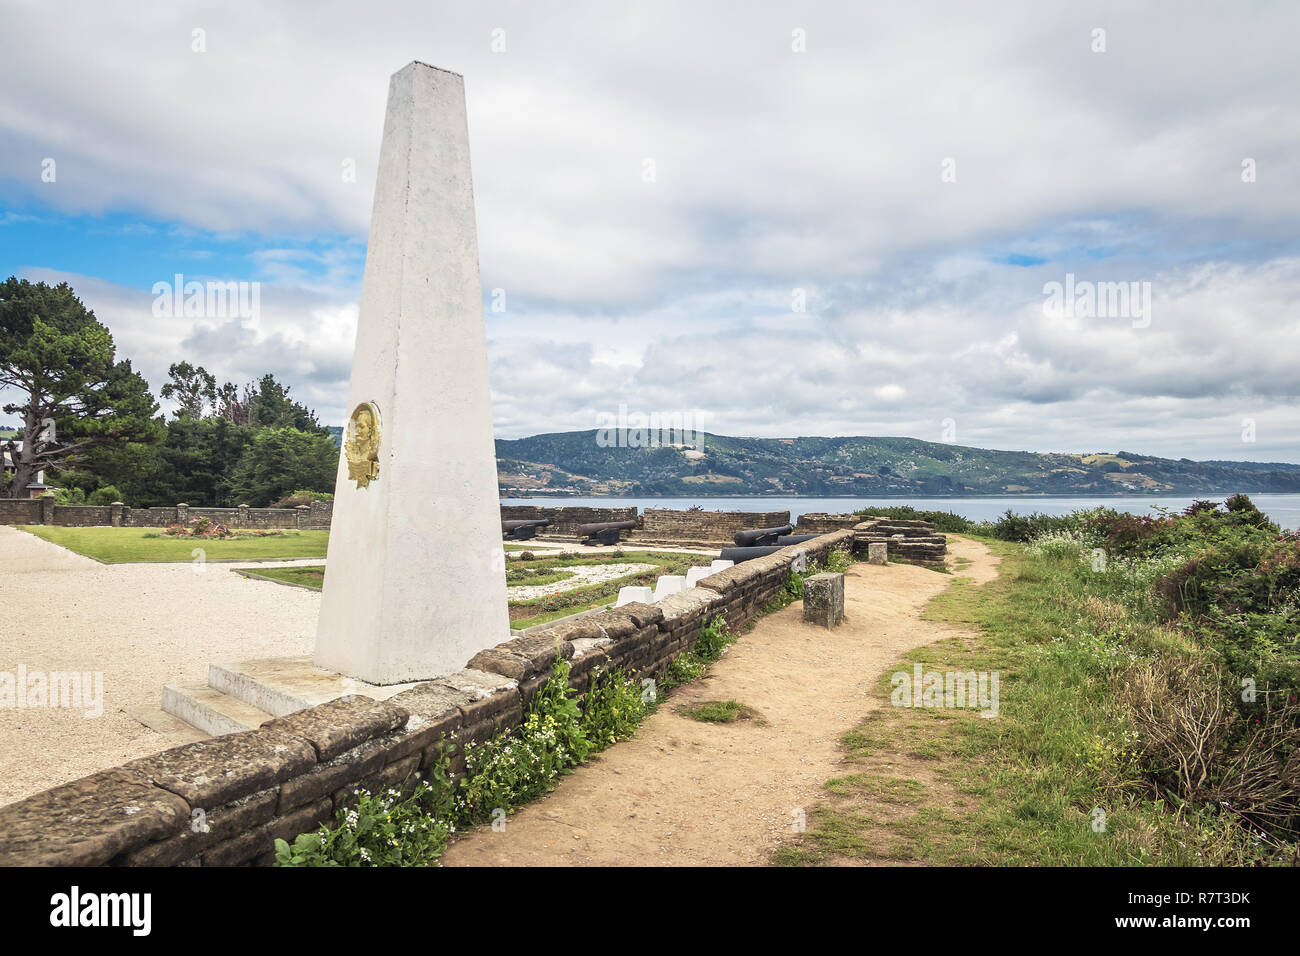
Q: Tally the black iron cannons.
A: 5